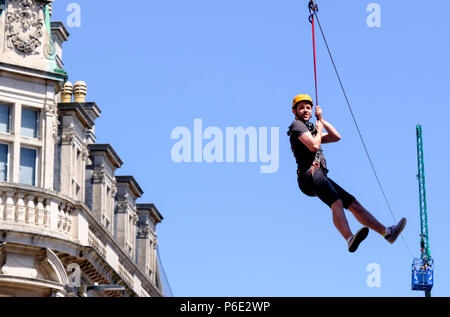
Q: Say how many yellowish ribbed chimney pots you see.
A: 2